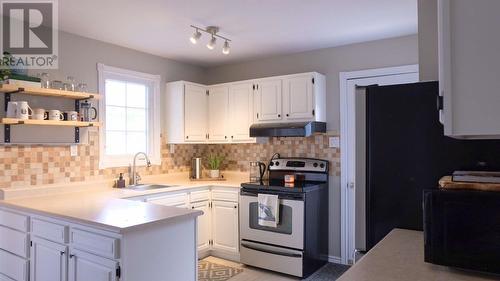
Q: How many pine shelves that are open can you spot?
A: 2